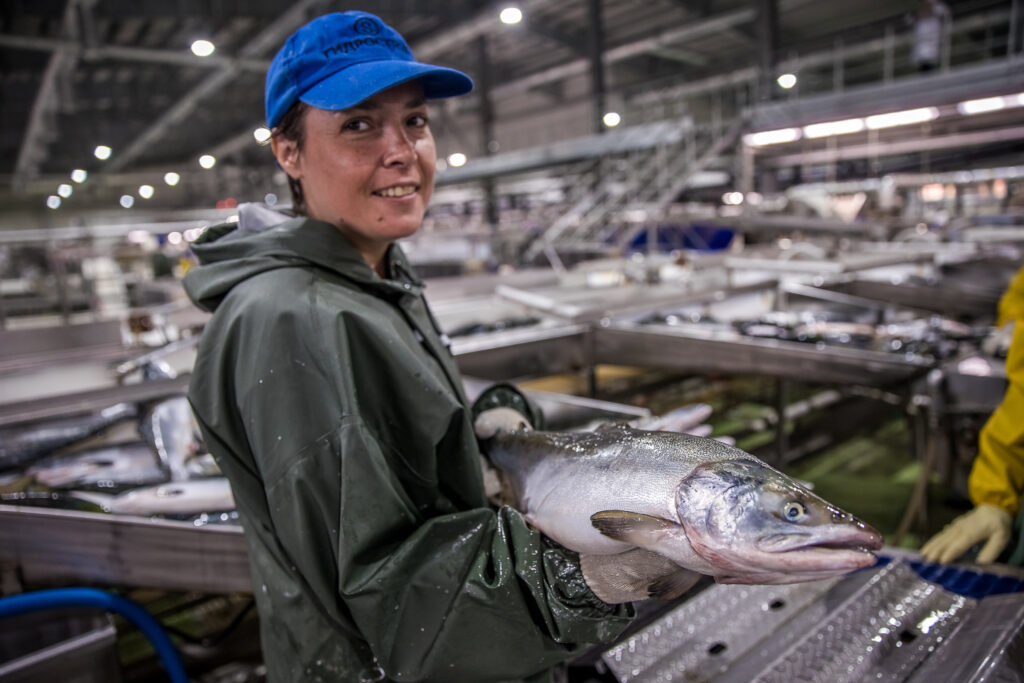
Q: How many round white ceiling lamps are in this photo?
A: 14